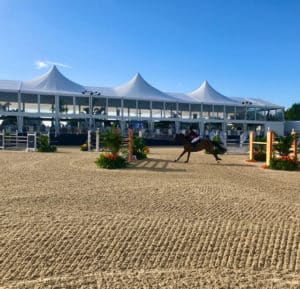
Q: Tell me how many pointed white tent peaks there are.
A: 3